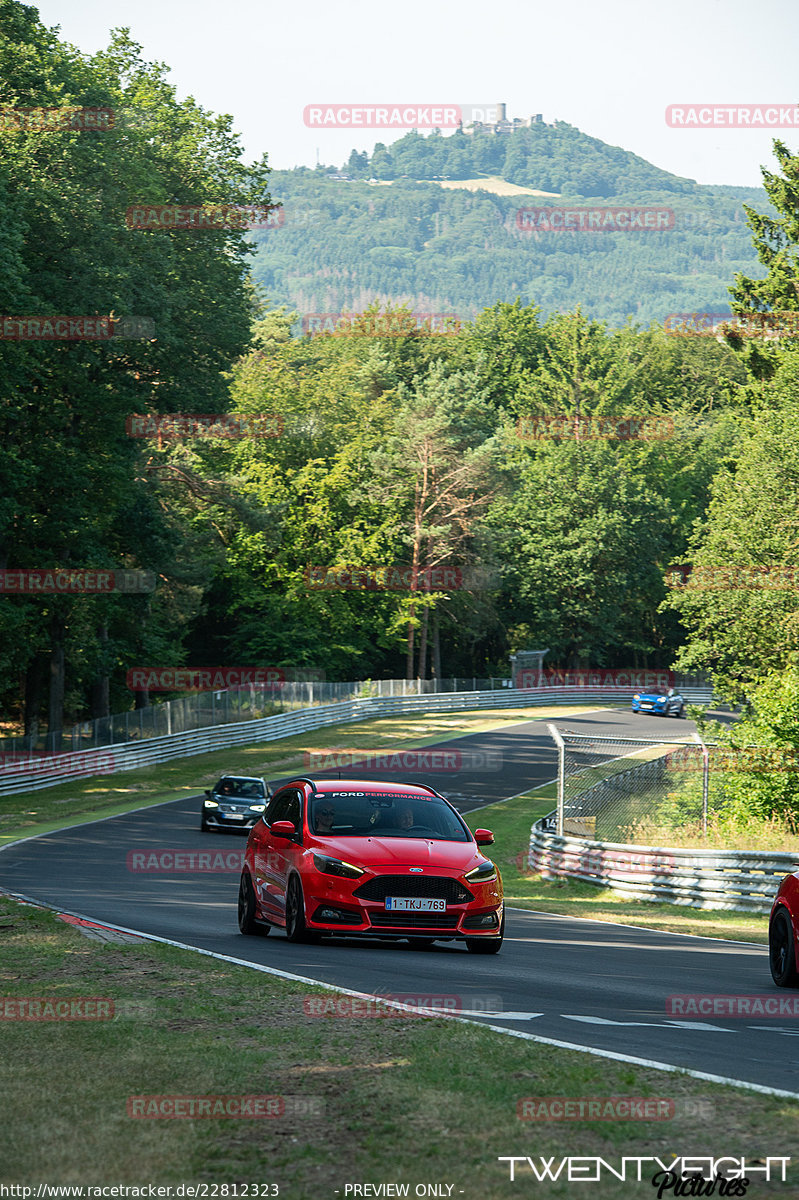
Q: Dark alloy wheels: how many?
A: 3